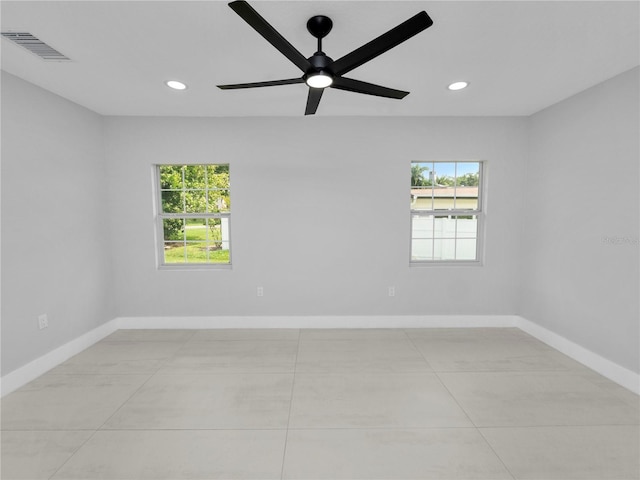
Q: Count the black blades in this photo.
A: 5